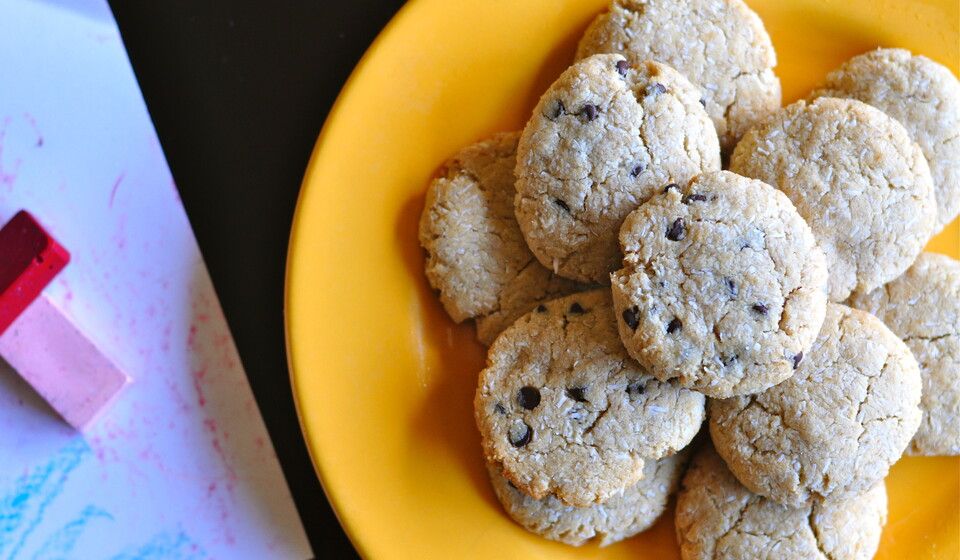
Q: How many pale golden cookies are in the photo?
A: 11